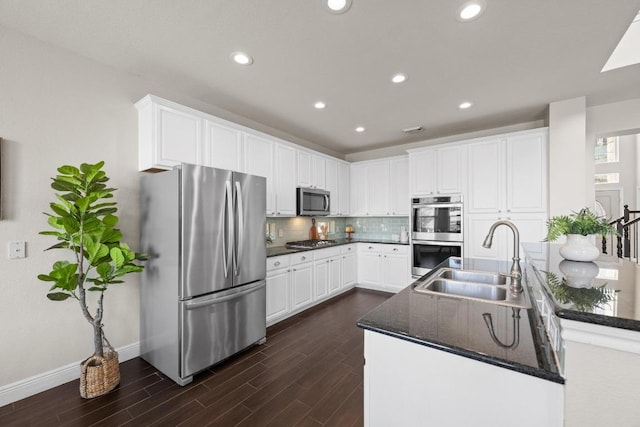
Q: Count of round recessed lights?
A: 7